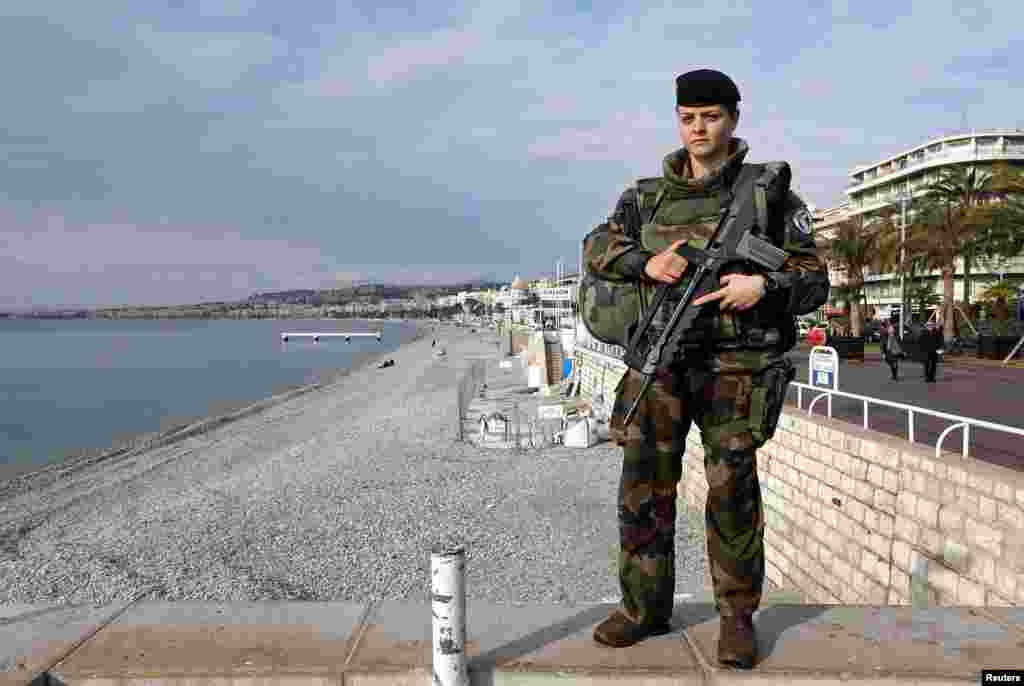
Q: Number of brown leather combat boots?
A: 2